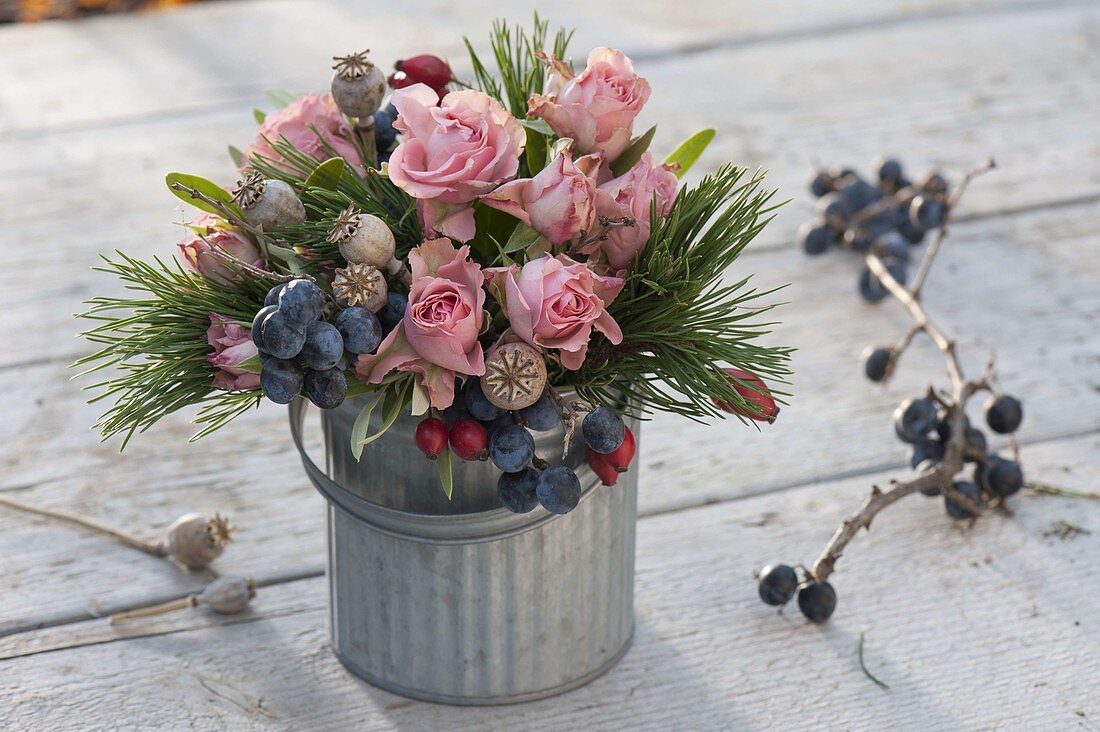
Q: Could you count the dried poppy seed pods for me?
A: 7